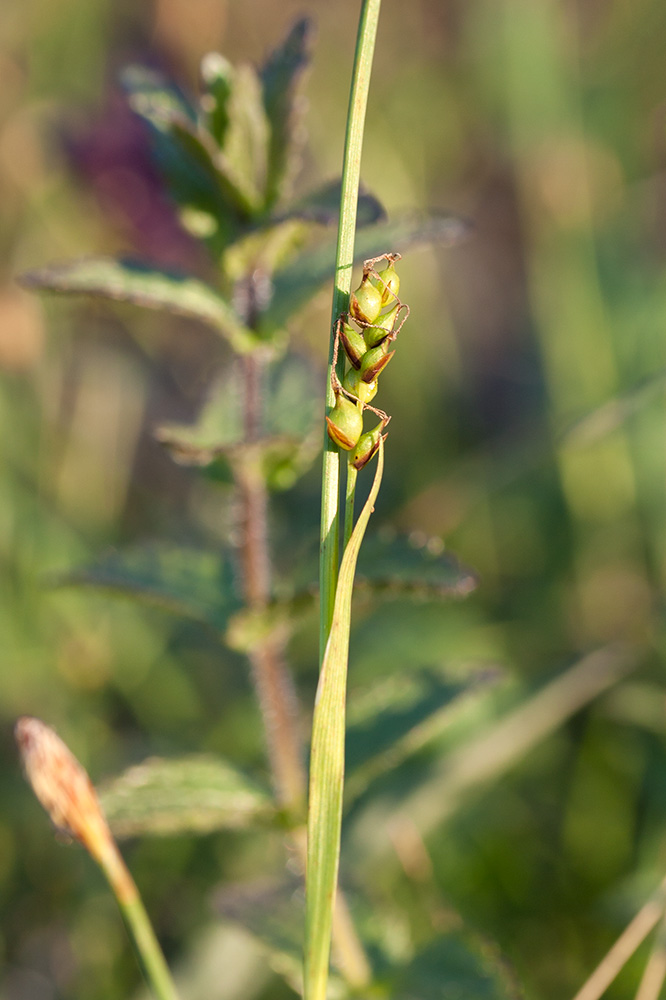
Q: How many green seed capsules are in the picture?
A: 8